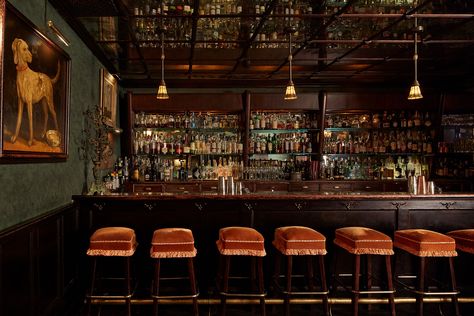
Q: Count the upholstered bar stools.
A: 7